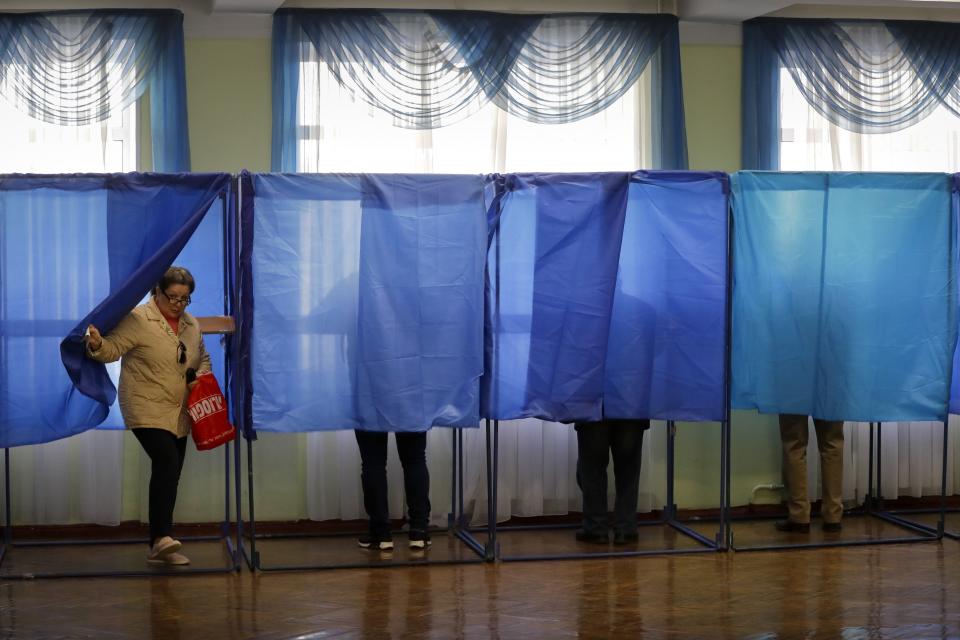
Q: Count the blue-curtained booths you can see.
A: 4